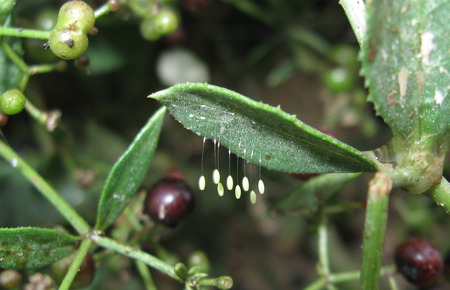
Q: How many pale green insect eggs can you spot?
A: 8